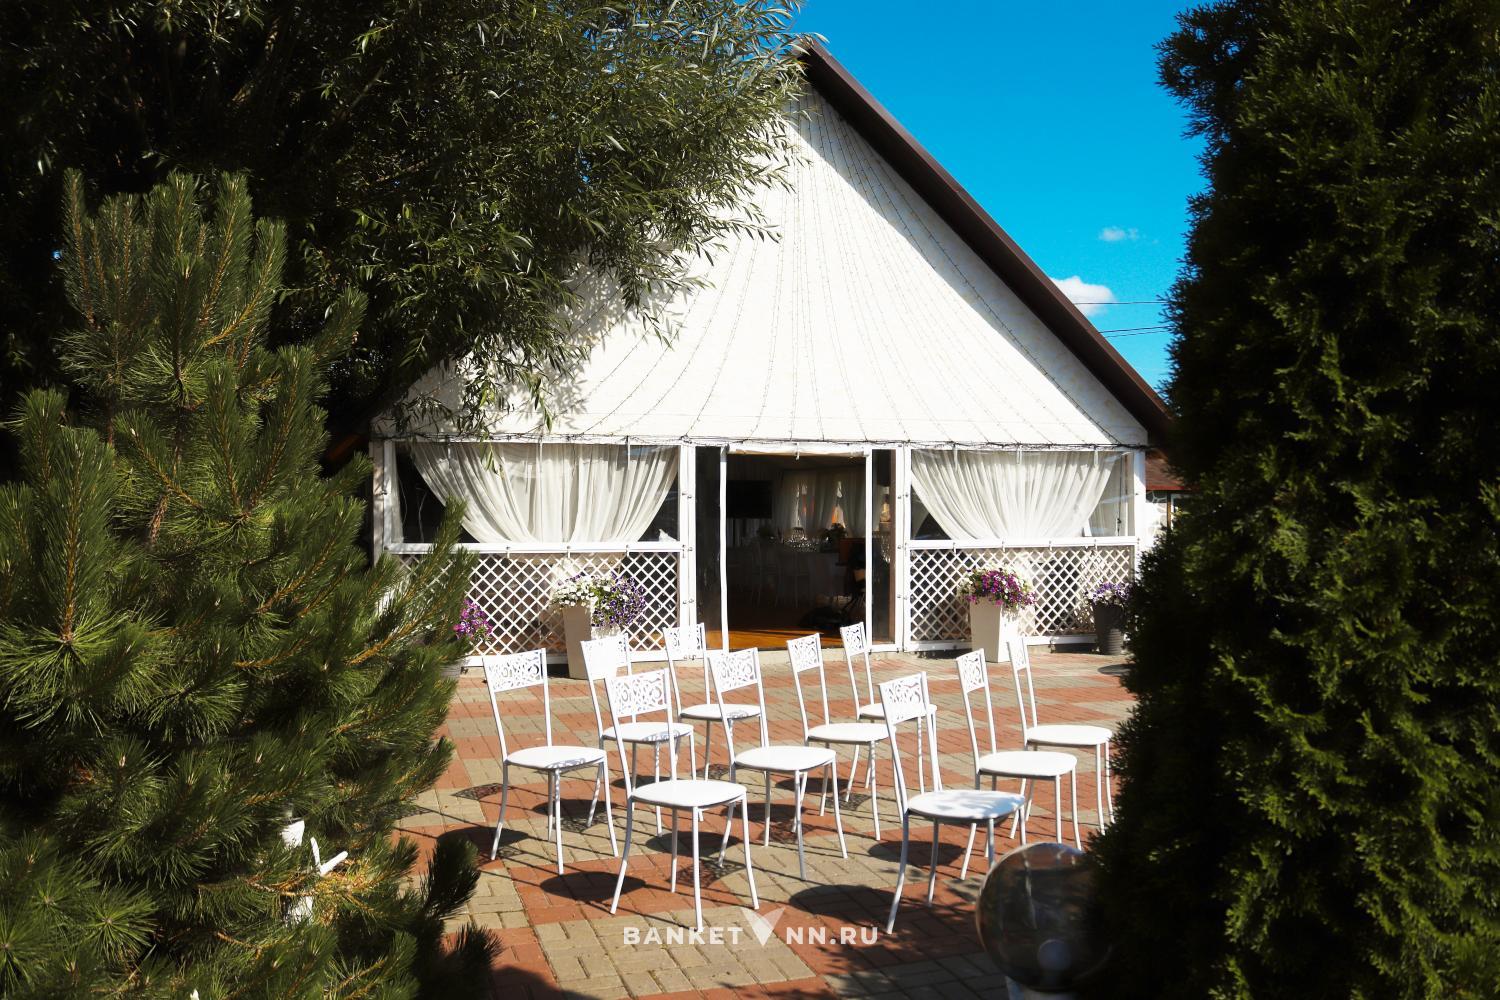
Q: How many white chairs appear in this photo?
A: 10